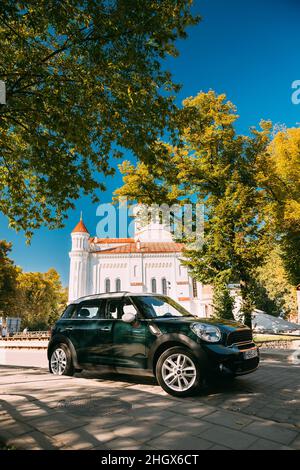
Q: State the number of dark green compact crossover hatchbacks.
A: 1